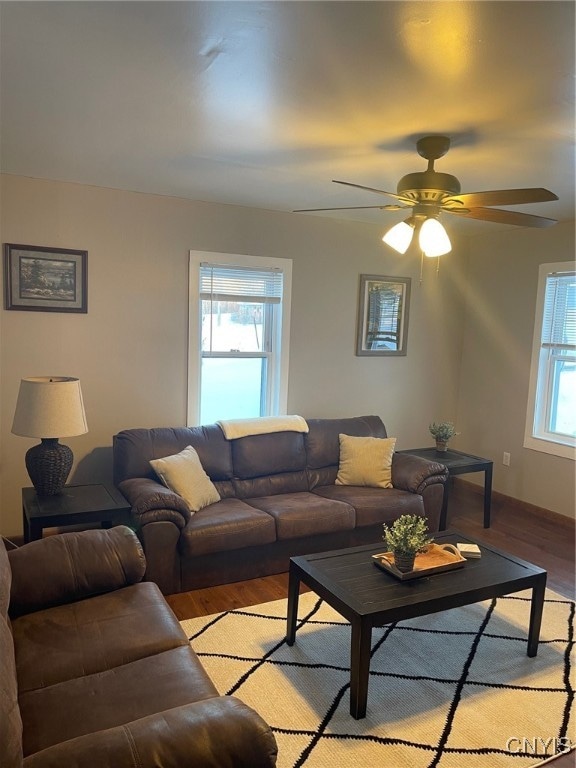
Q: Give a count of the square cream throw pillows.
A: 2